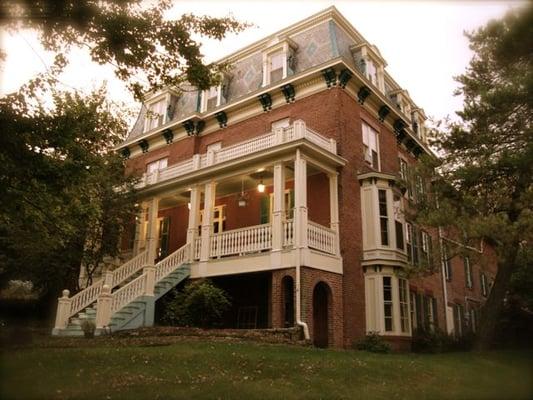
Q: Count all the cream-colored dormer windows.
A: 6